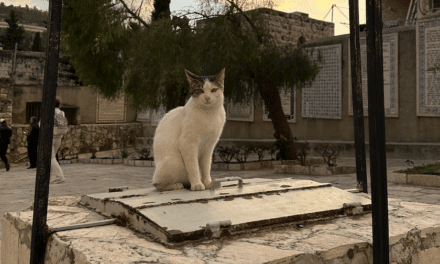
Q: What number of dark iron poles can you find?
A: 3